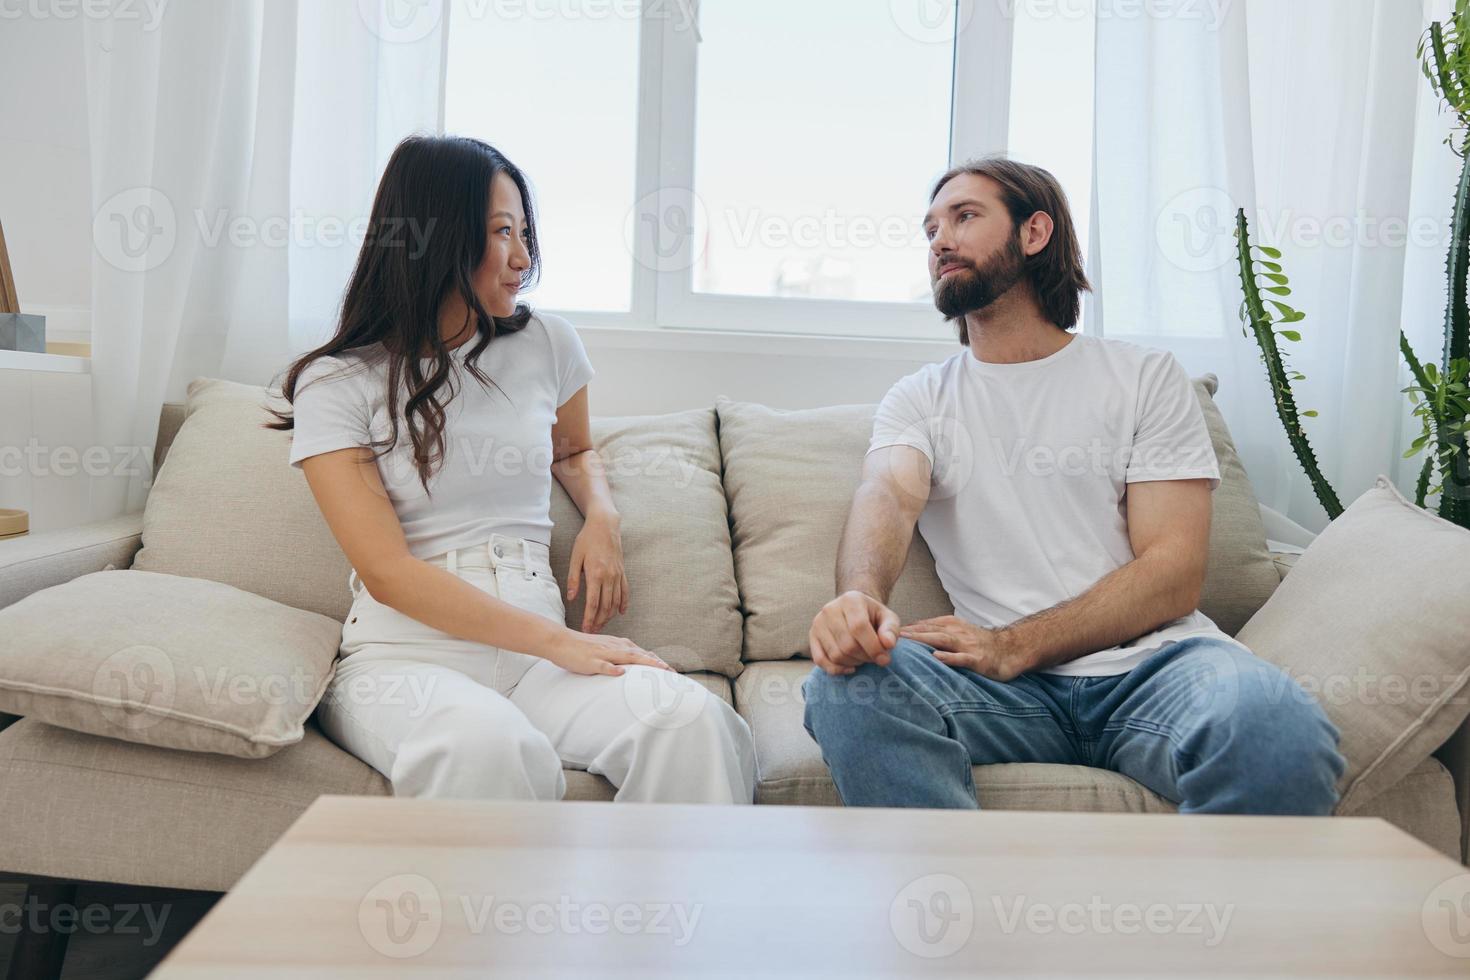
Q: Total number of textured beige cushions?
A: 6